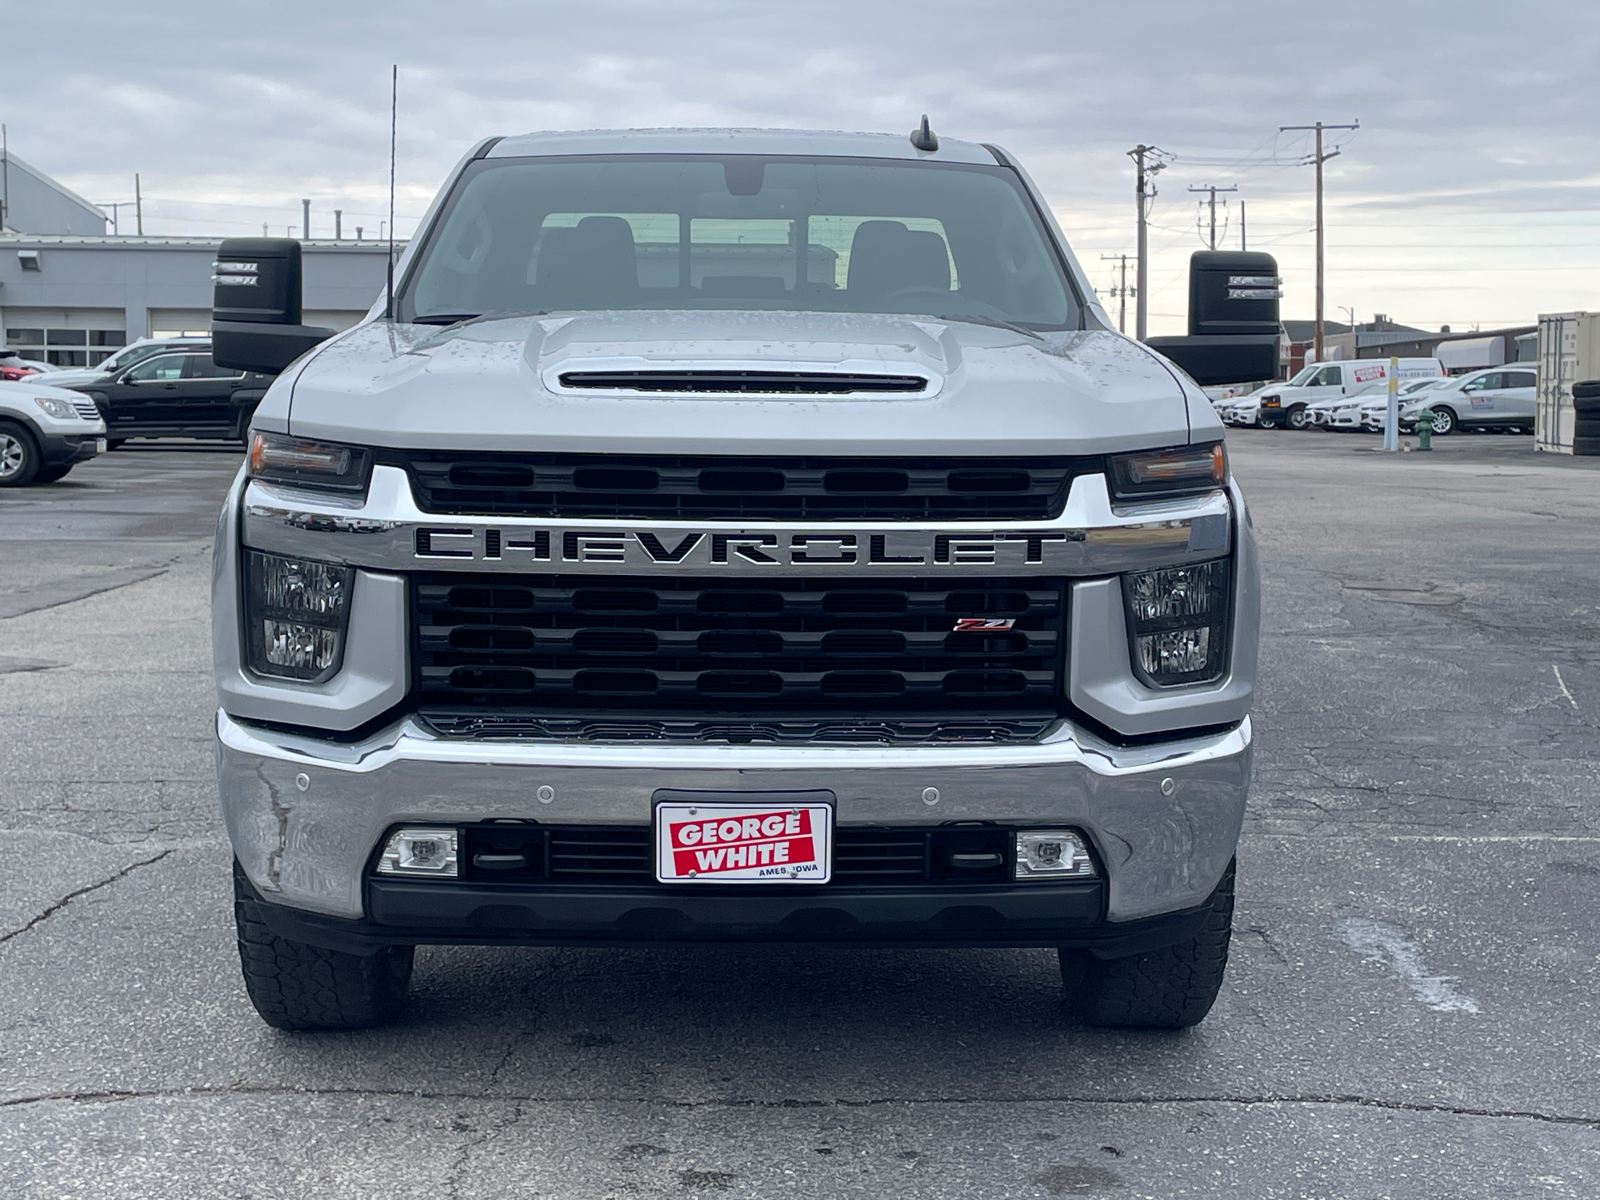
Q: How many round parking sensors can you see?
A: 4